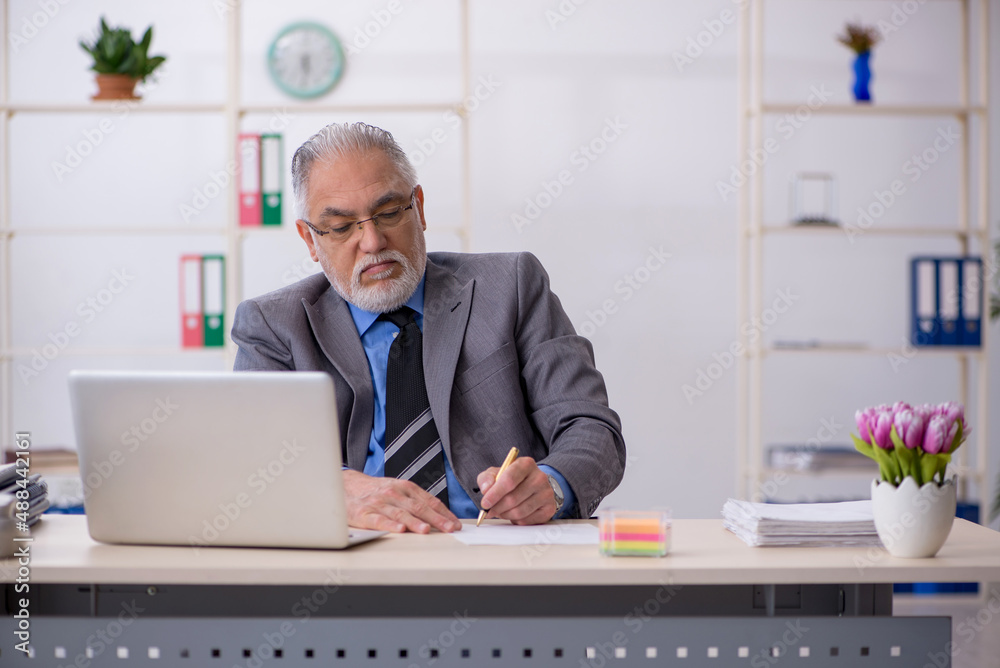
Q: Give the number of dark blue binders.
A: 3